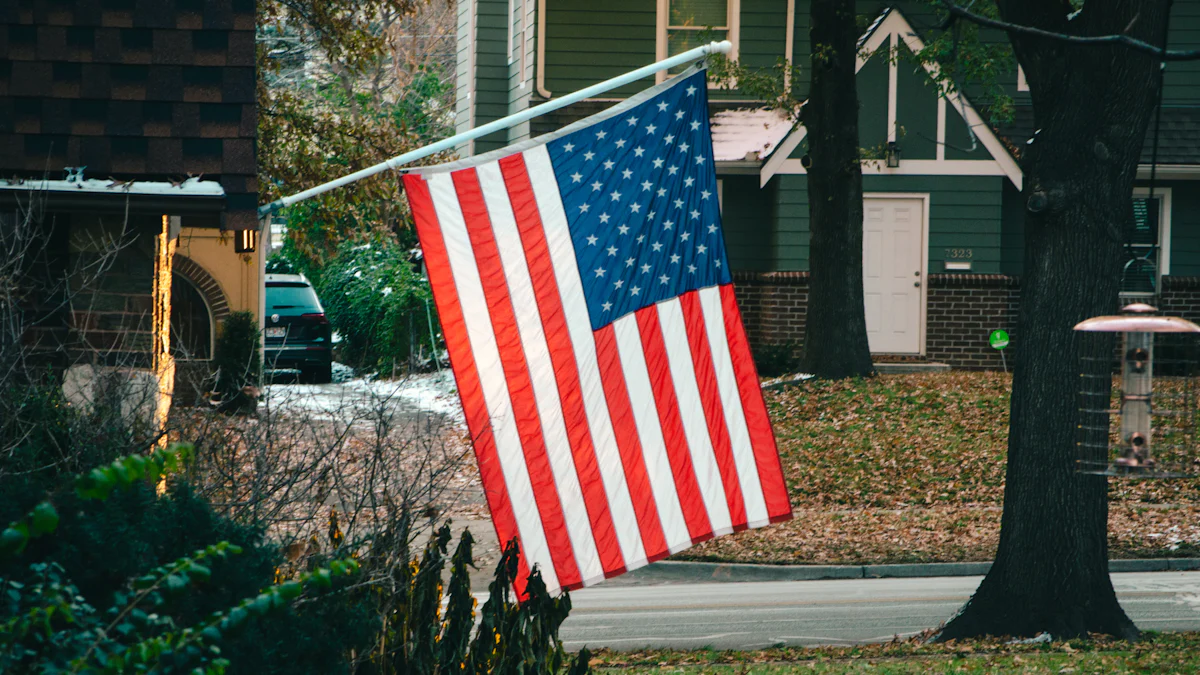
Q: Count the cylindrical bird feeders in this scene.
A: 1